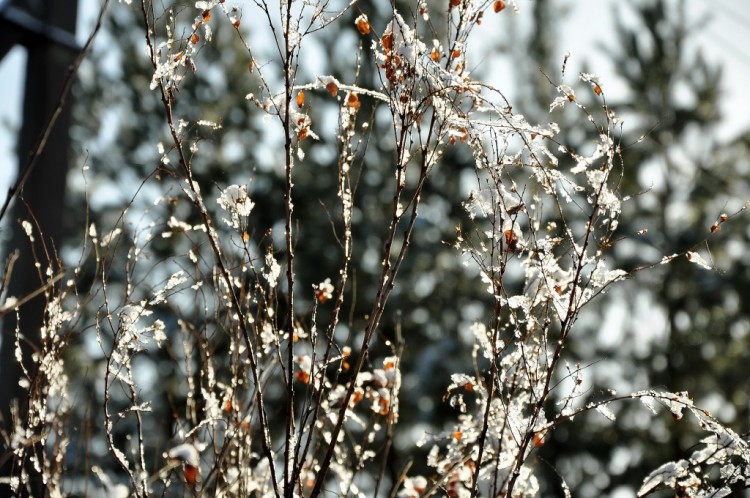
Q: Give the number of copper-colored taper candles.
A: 0